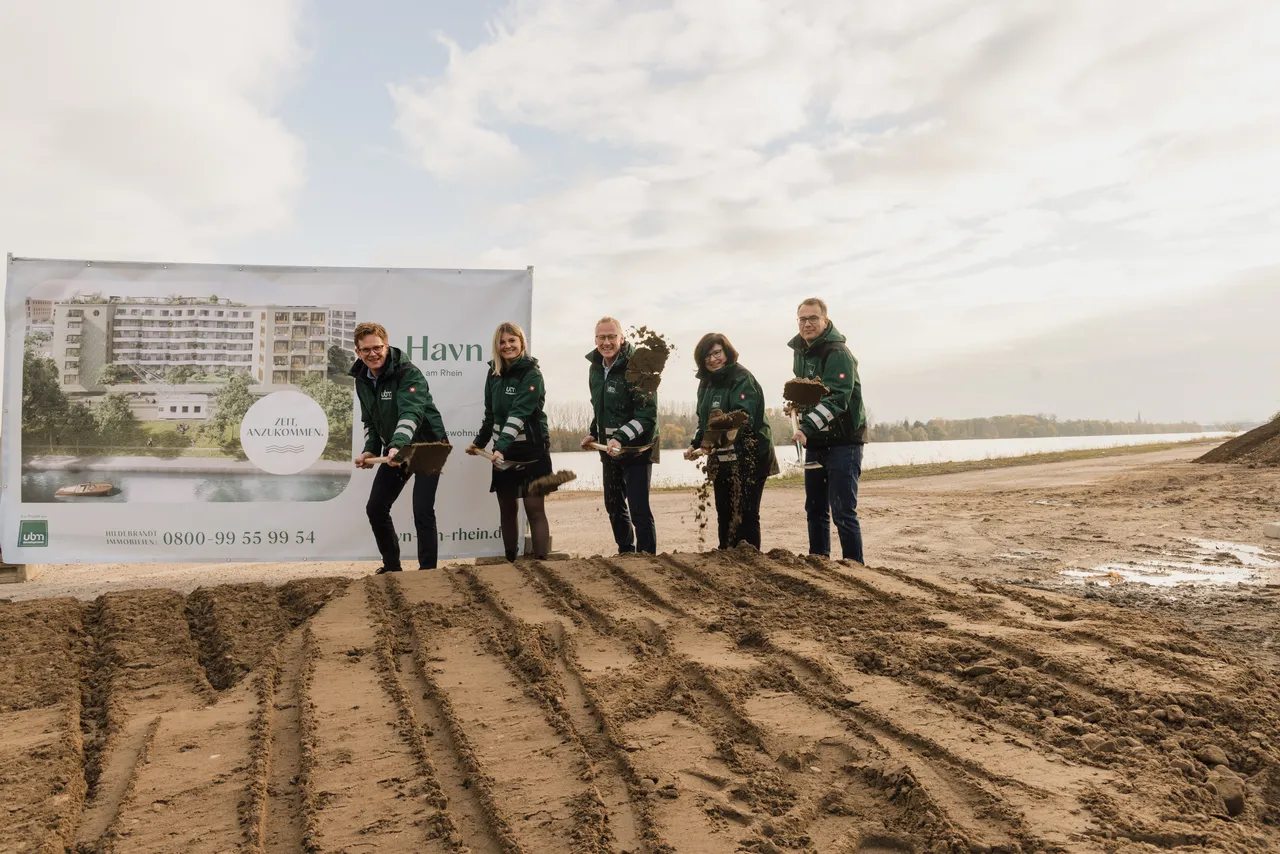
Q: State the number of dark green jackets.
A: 5